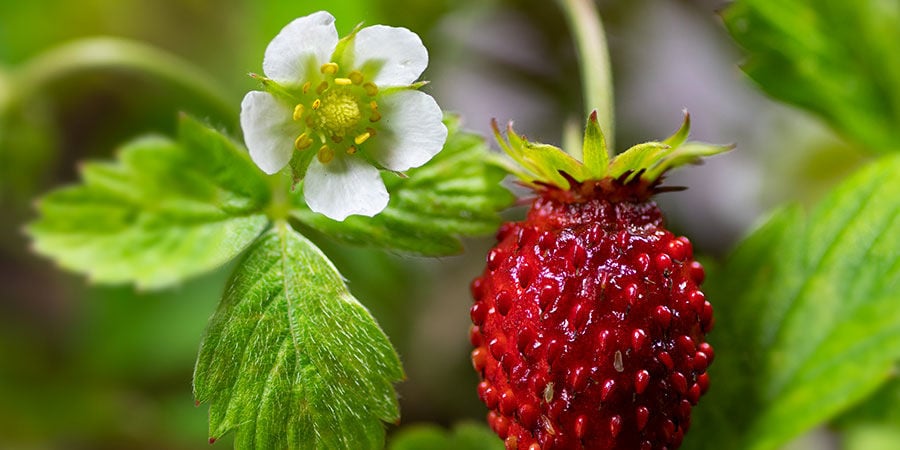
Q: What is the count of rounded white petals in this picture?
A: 5